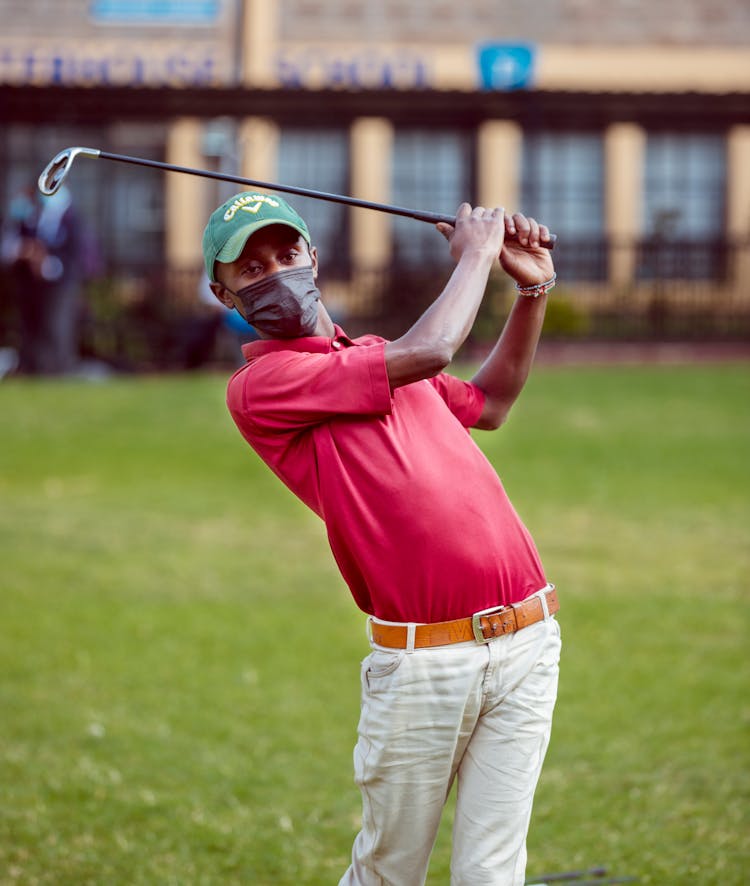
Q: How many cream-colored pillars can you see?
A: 6